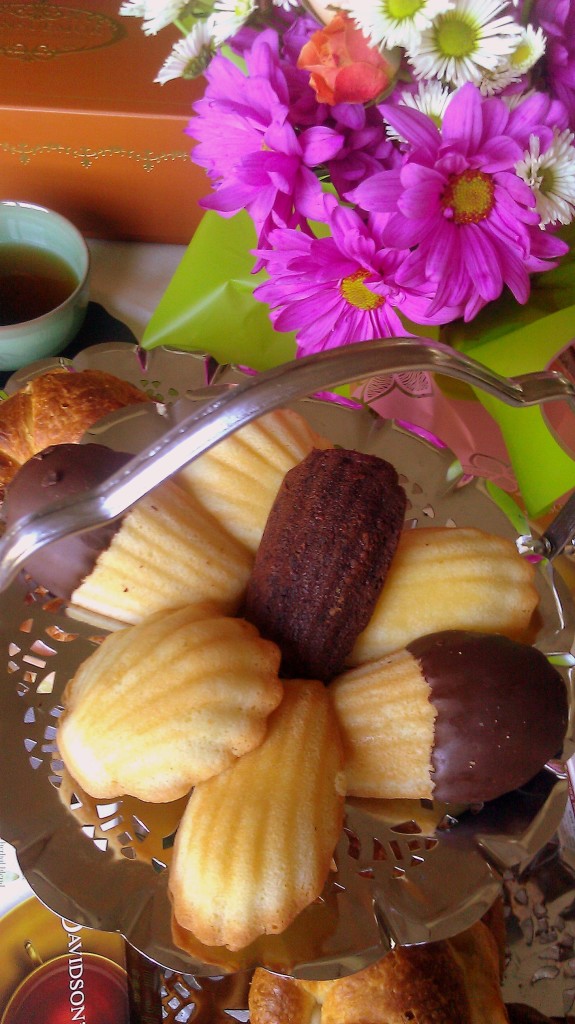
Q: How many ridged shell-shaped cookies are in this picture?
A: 7